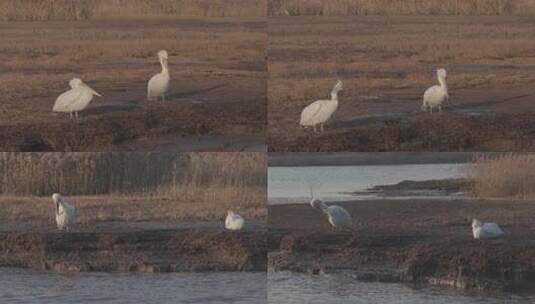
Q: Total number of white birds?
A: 8